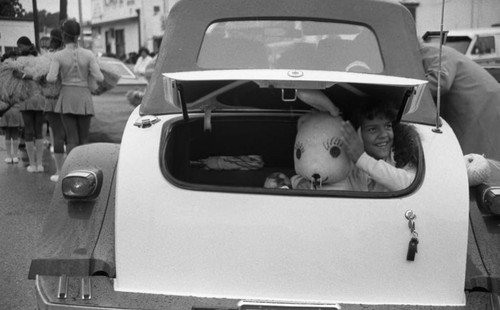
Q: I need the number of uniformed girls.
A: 4